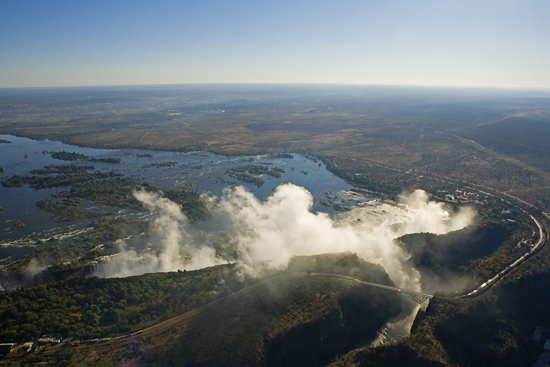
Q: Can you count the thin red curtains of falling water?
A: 0